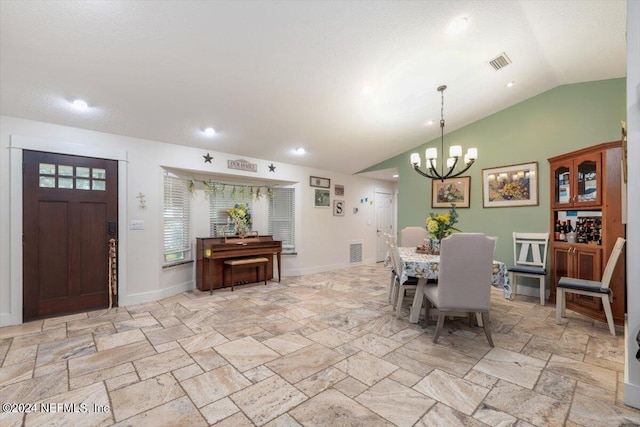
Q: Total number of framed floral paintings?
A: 2